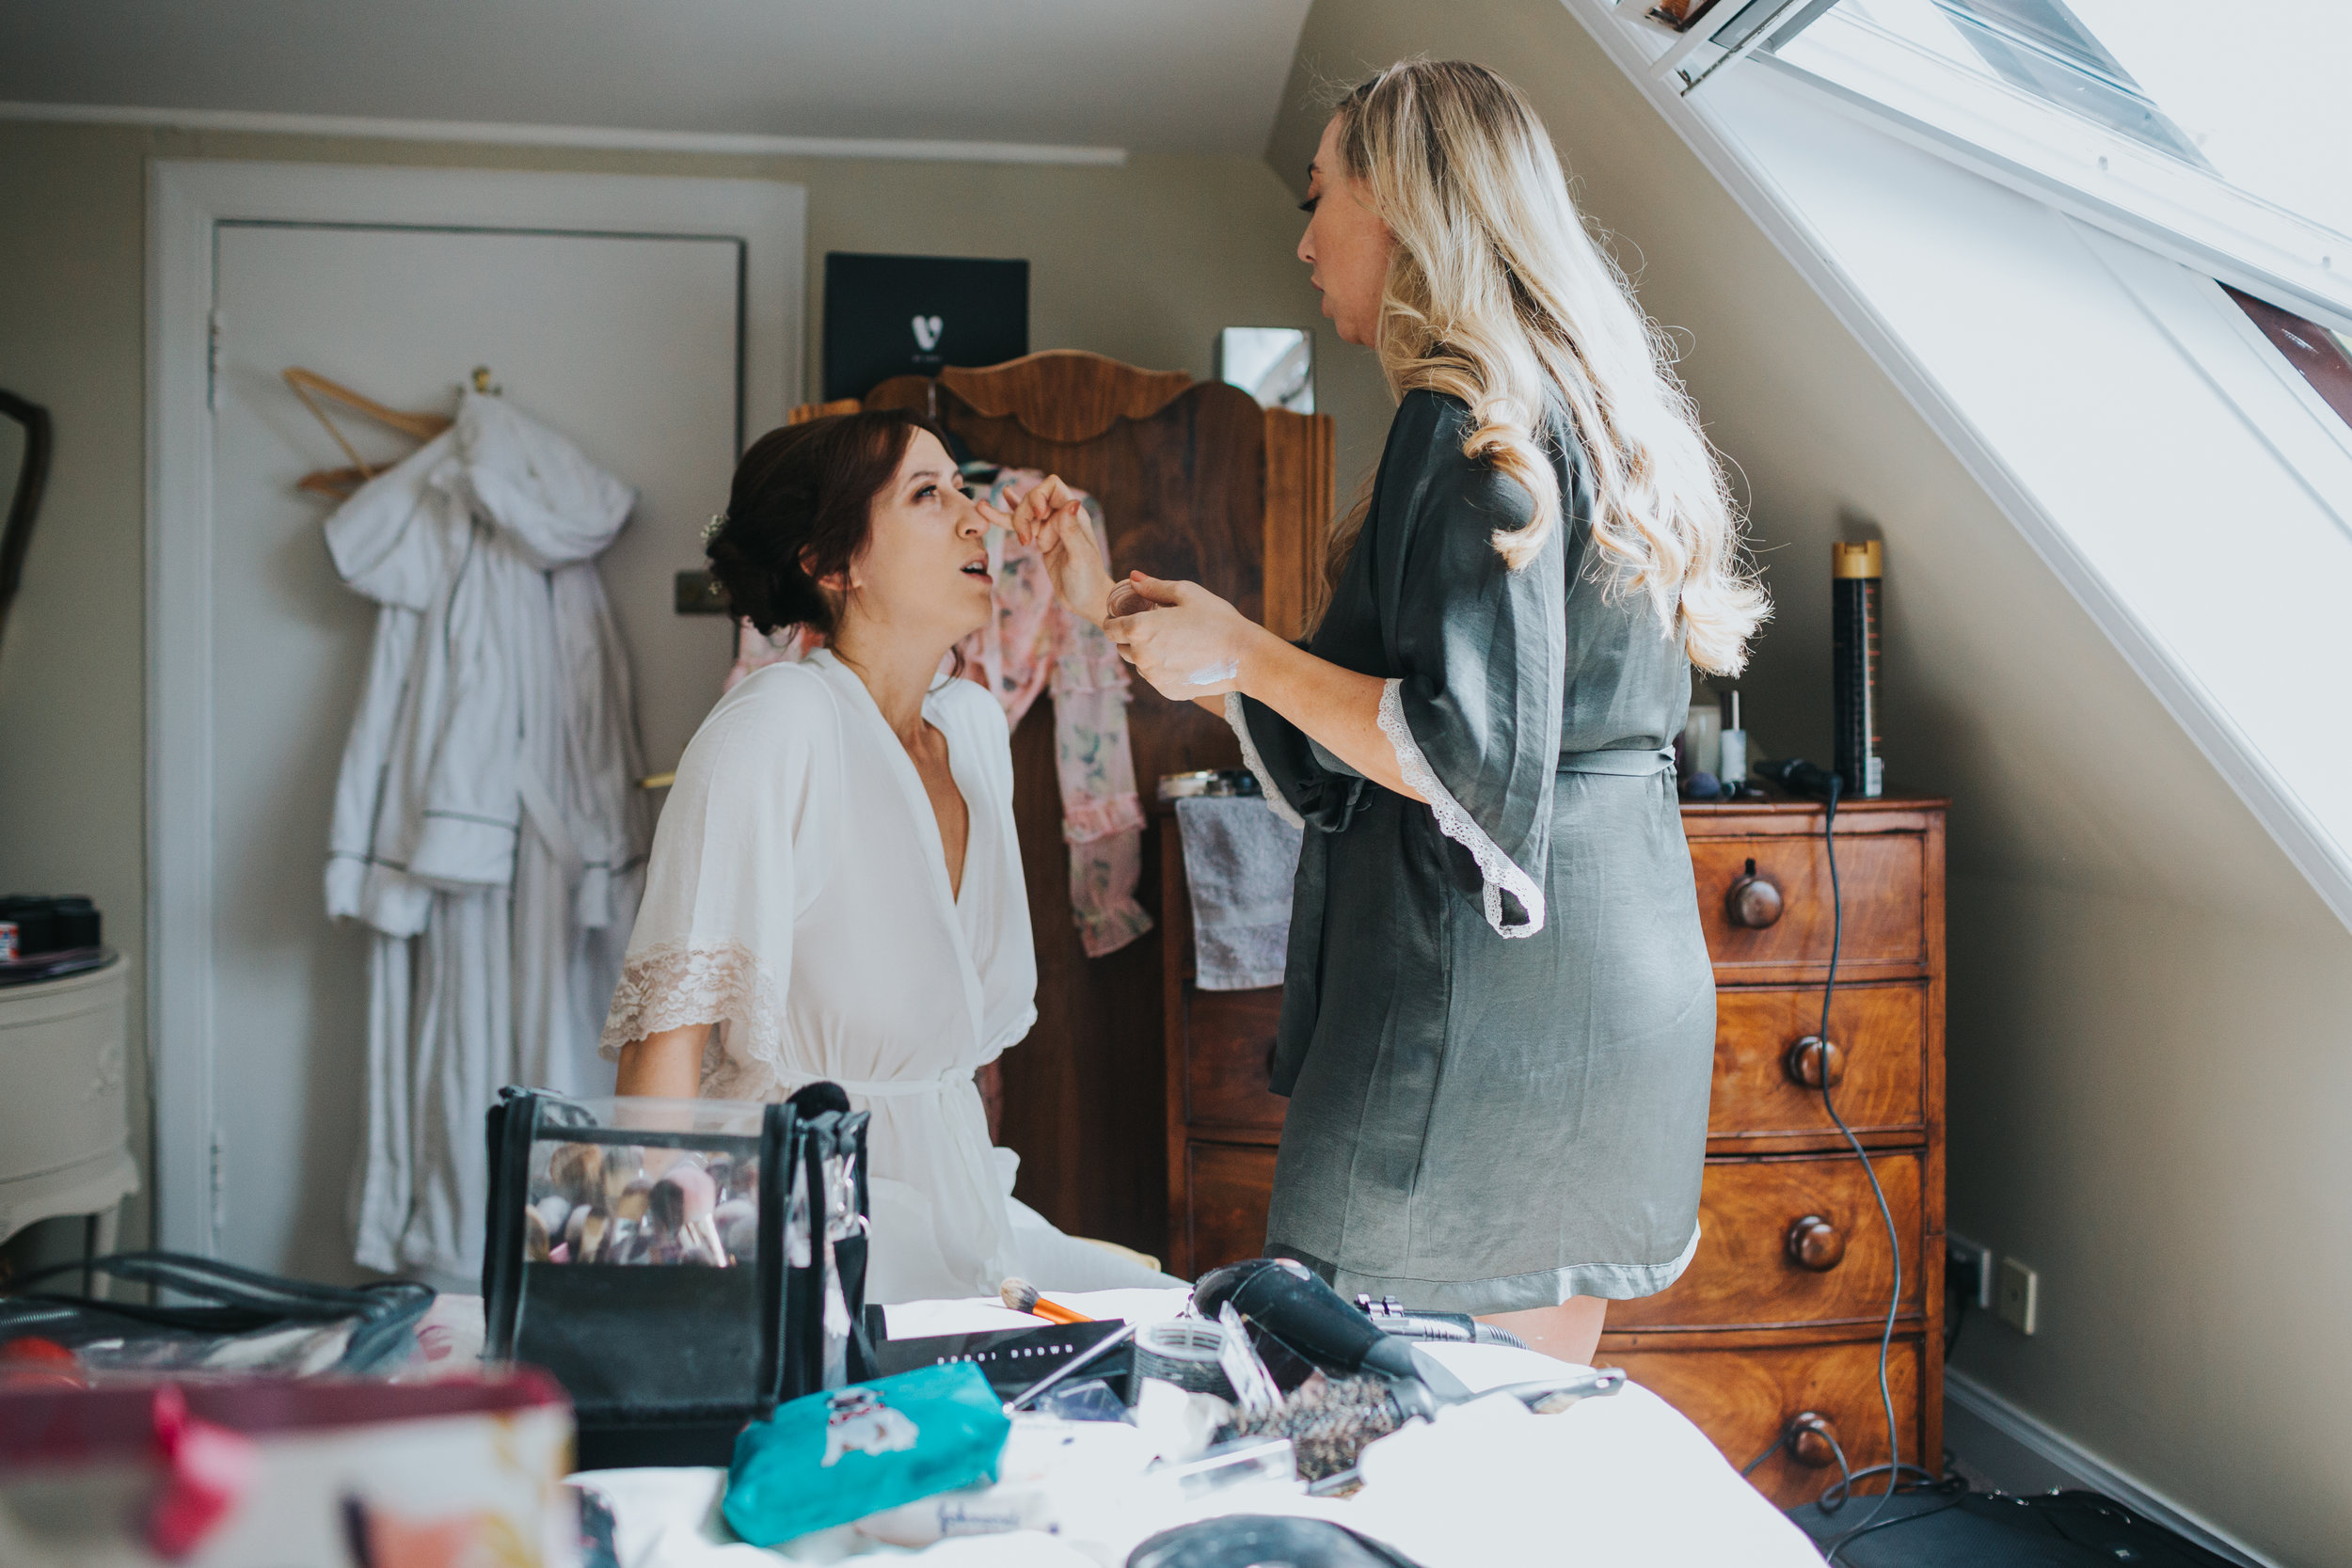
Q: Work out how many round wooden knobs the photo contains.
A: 4